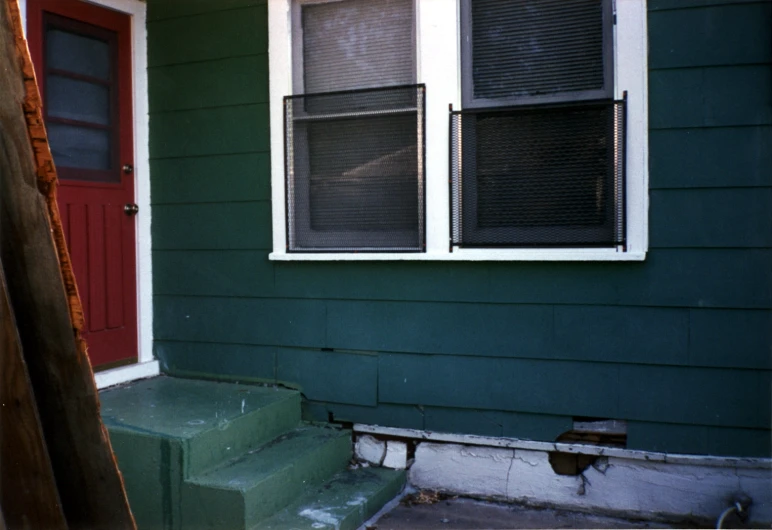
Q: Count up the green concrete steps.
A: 3